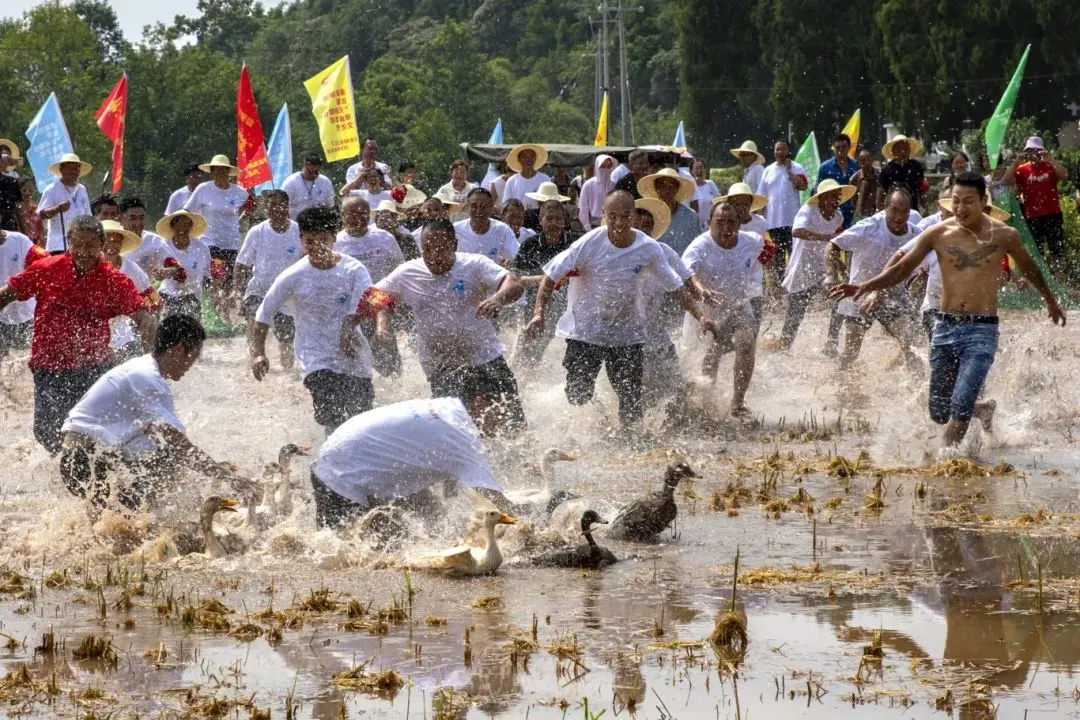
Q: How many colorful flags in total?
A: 11